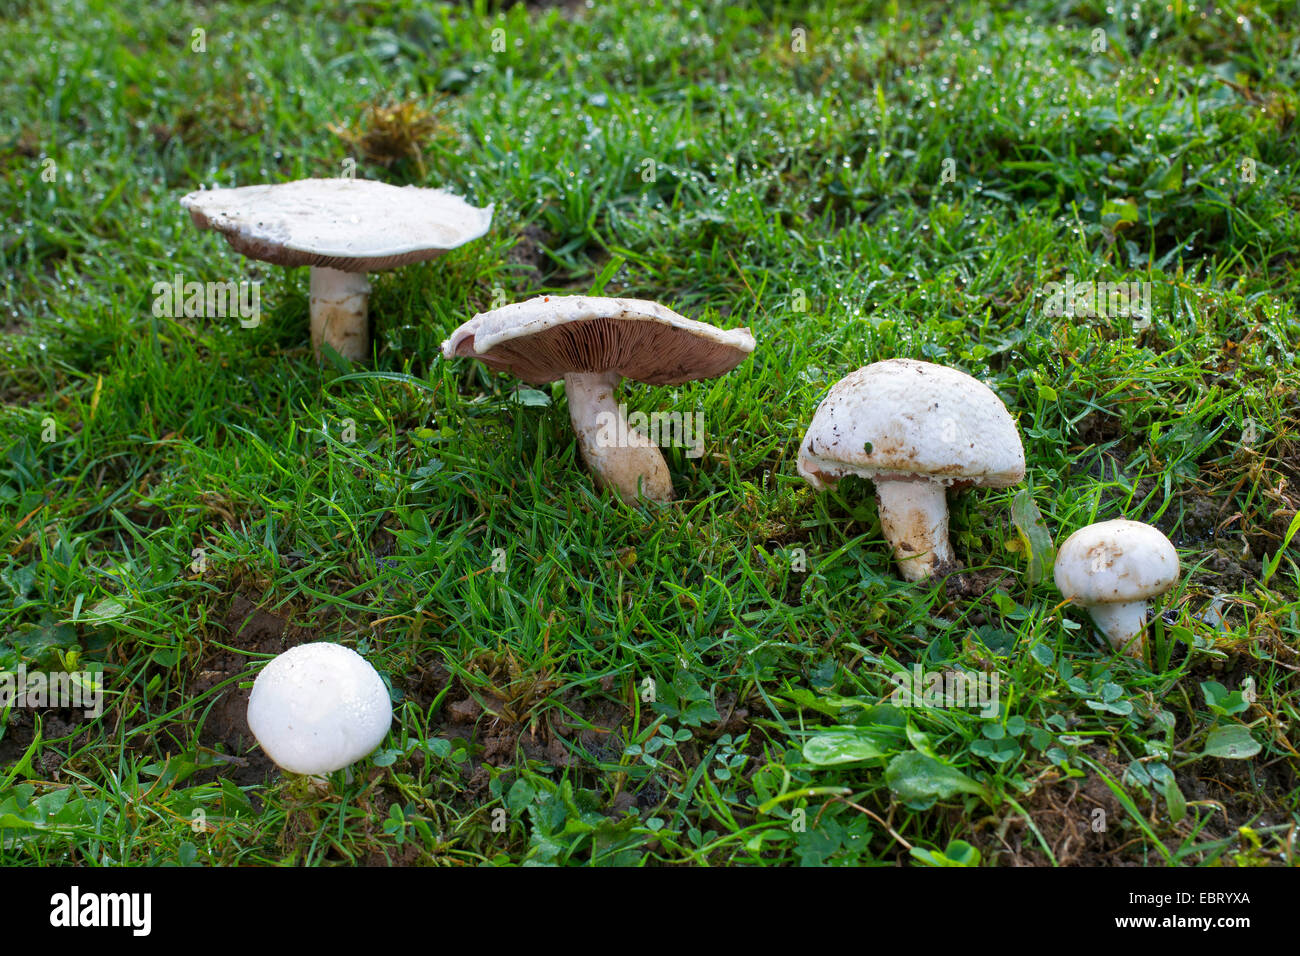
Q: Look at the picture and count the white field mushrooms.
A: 5